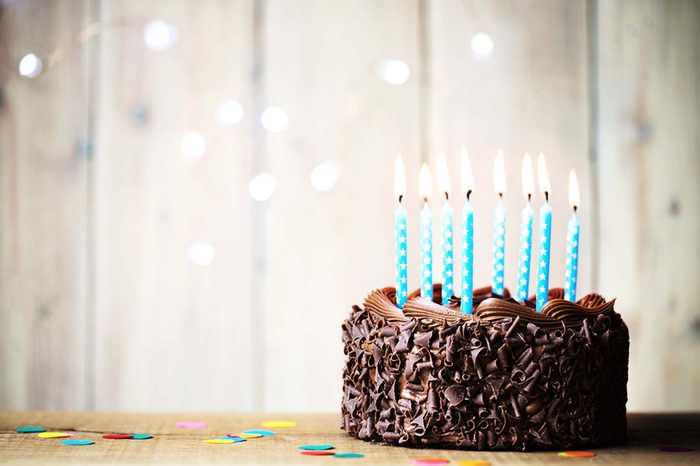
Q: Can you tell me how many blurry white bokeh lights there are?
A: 10